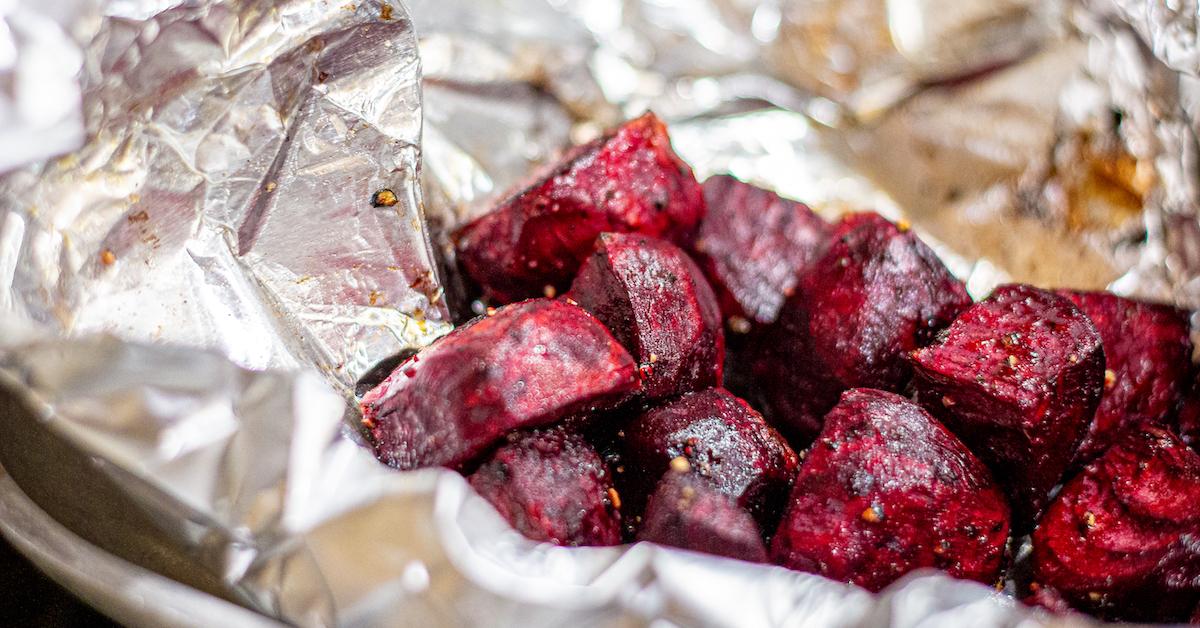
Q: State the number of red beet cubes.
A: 12